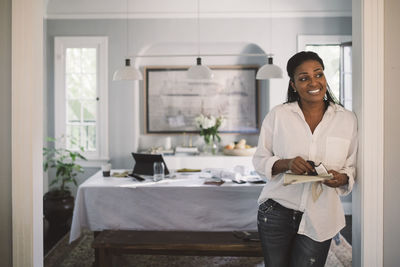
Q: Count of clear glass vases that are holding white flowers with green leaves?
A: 1